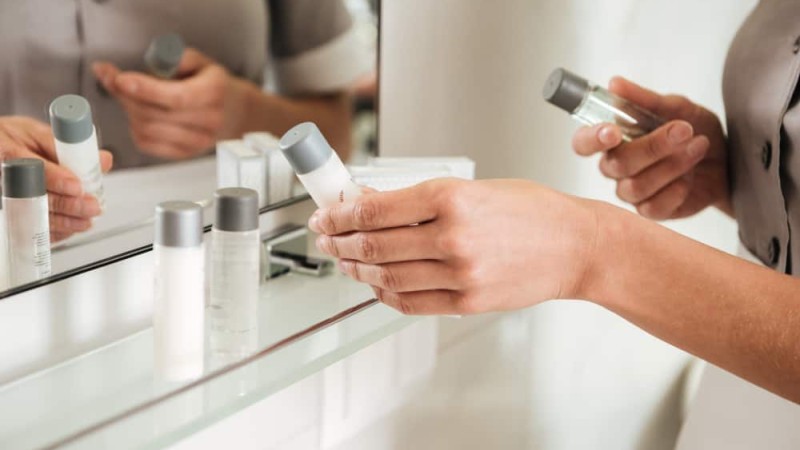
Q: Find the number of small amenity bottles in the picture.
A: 4